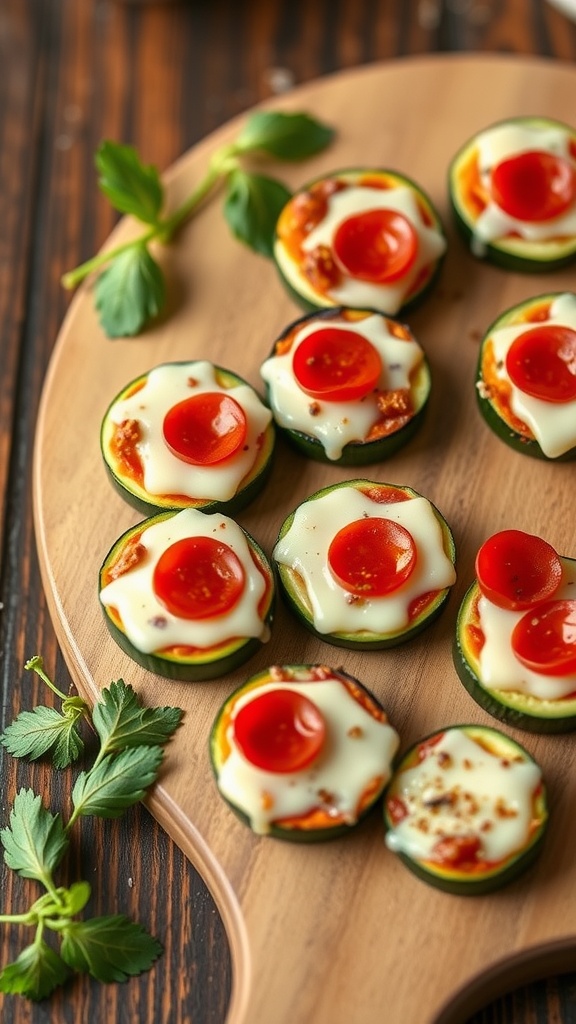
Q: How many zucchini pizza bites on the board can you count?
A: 10